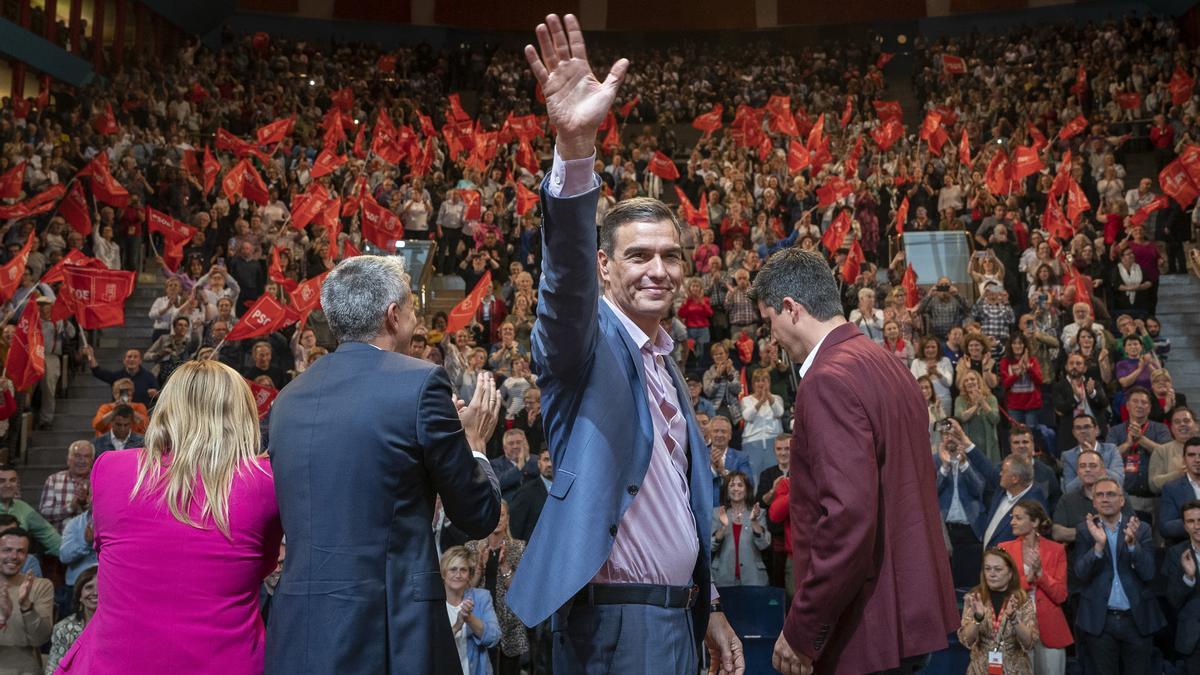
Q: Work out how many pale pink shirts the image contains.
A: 1